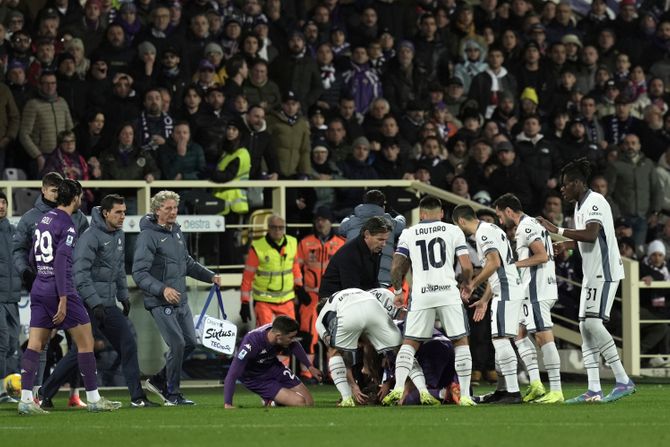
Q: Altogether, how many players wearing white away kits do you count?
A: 6